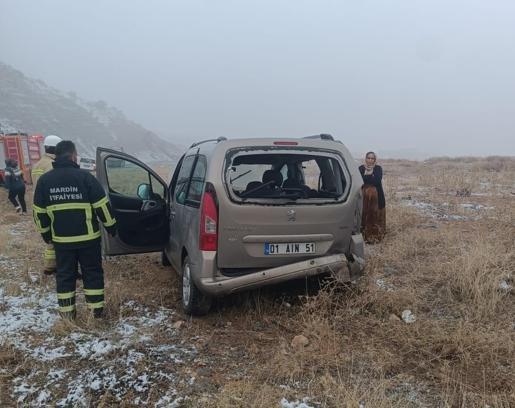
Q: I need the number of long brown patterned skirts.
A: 1